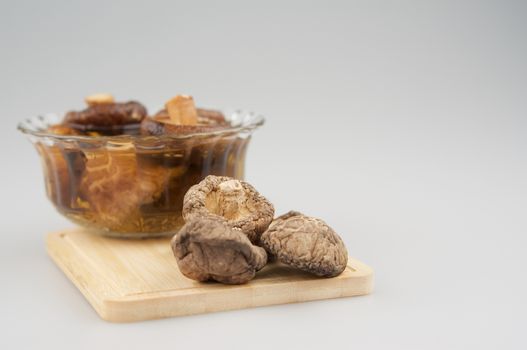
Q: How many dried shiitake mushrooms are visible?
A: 3